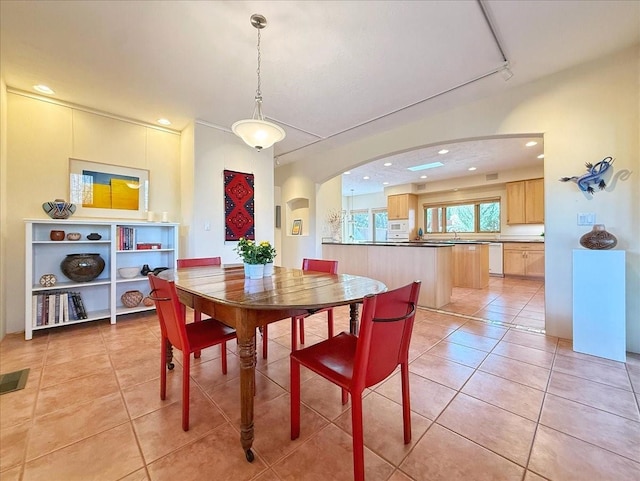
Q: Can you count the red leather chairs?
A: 4